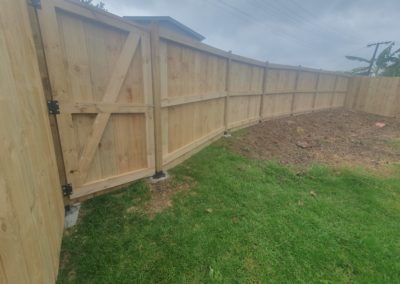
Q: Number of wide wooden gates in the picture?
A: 1